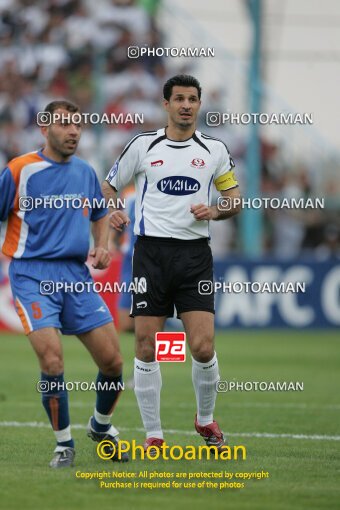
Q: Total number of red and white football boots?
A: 2